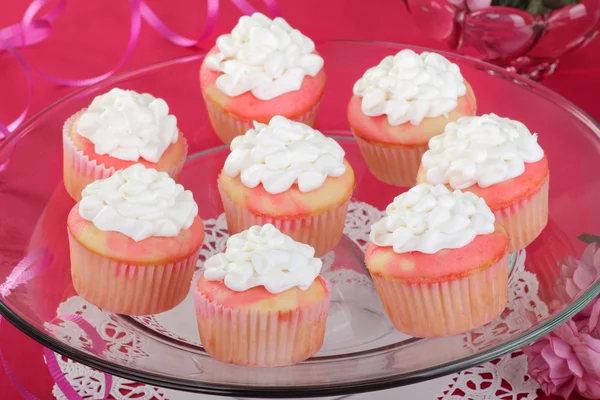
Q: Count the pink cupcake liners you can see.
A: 8